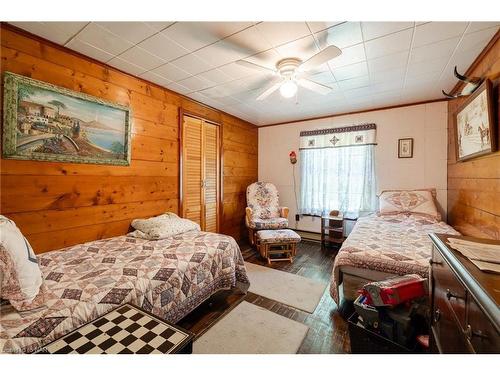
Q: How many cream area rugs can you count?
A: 2